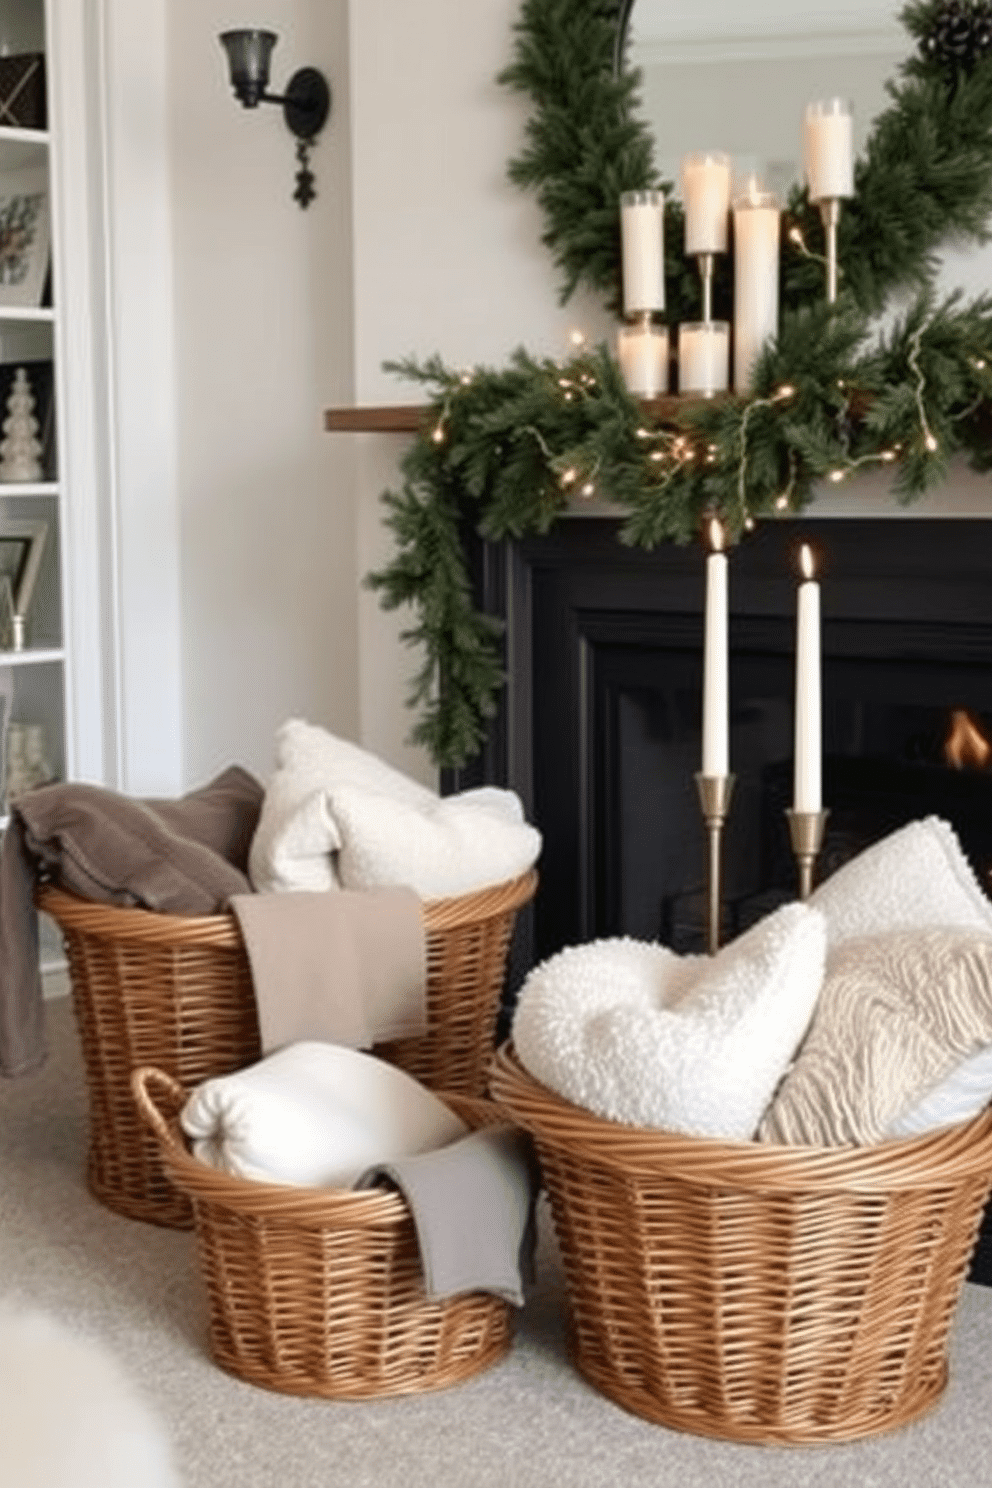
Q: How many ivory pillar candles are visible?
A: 6